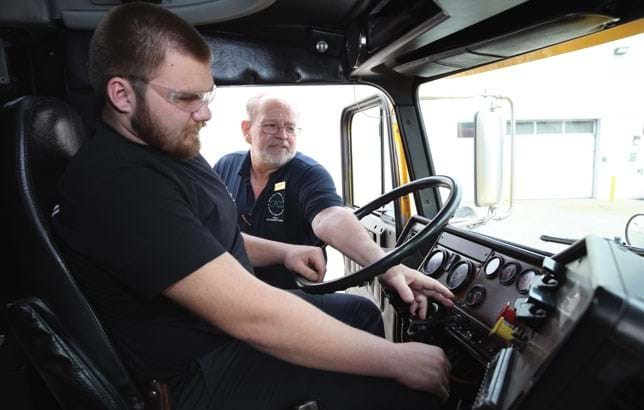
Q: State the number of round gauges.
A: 6